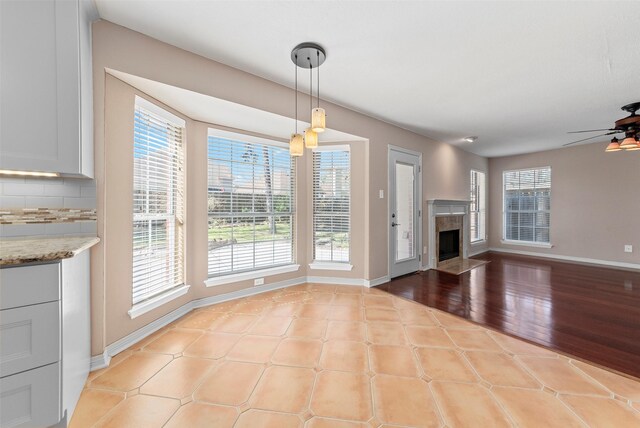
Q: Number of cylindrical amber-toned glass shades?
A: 3